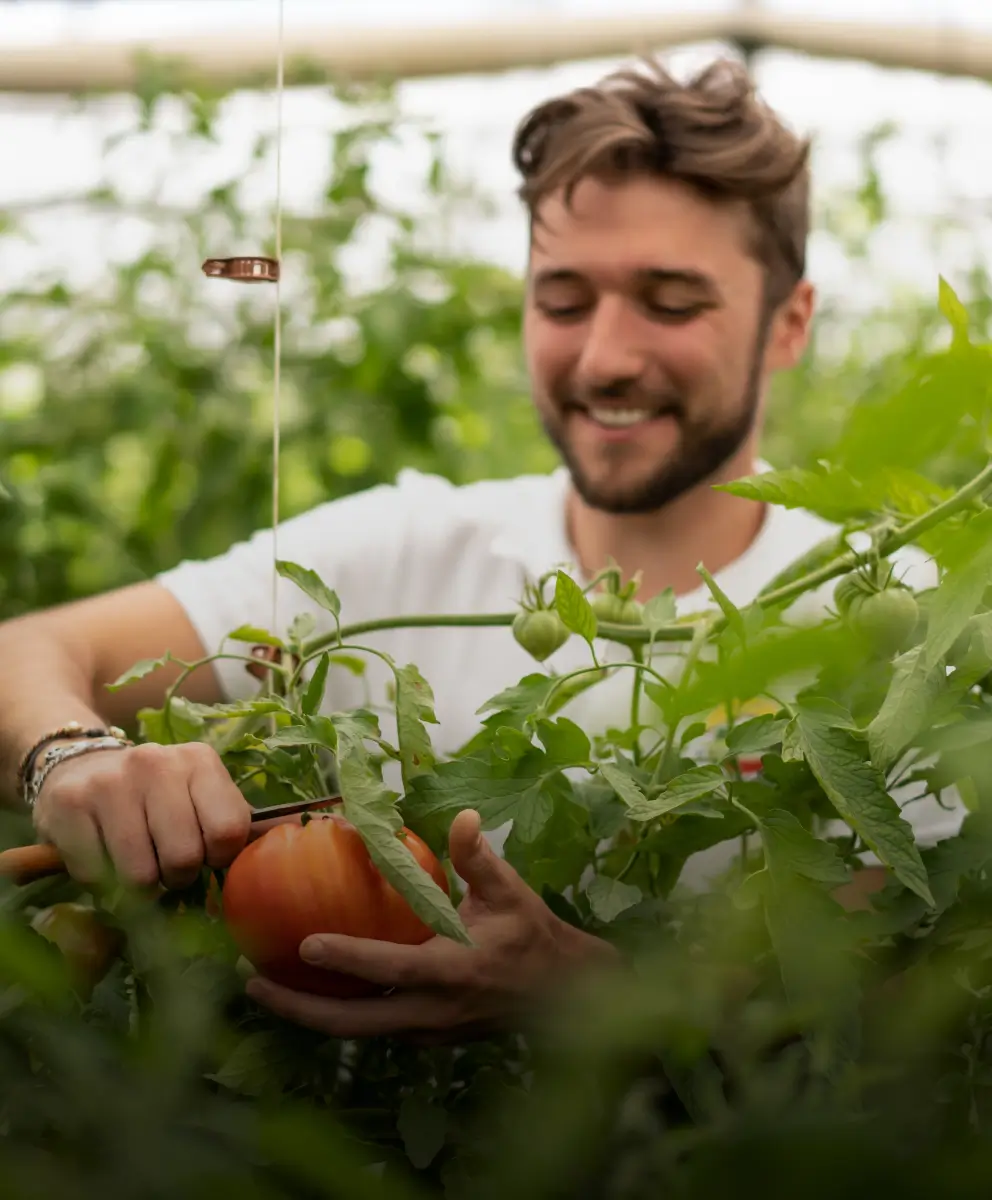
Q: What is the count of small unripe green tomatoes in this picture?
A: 4